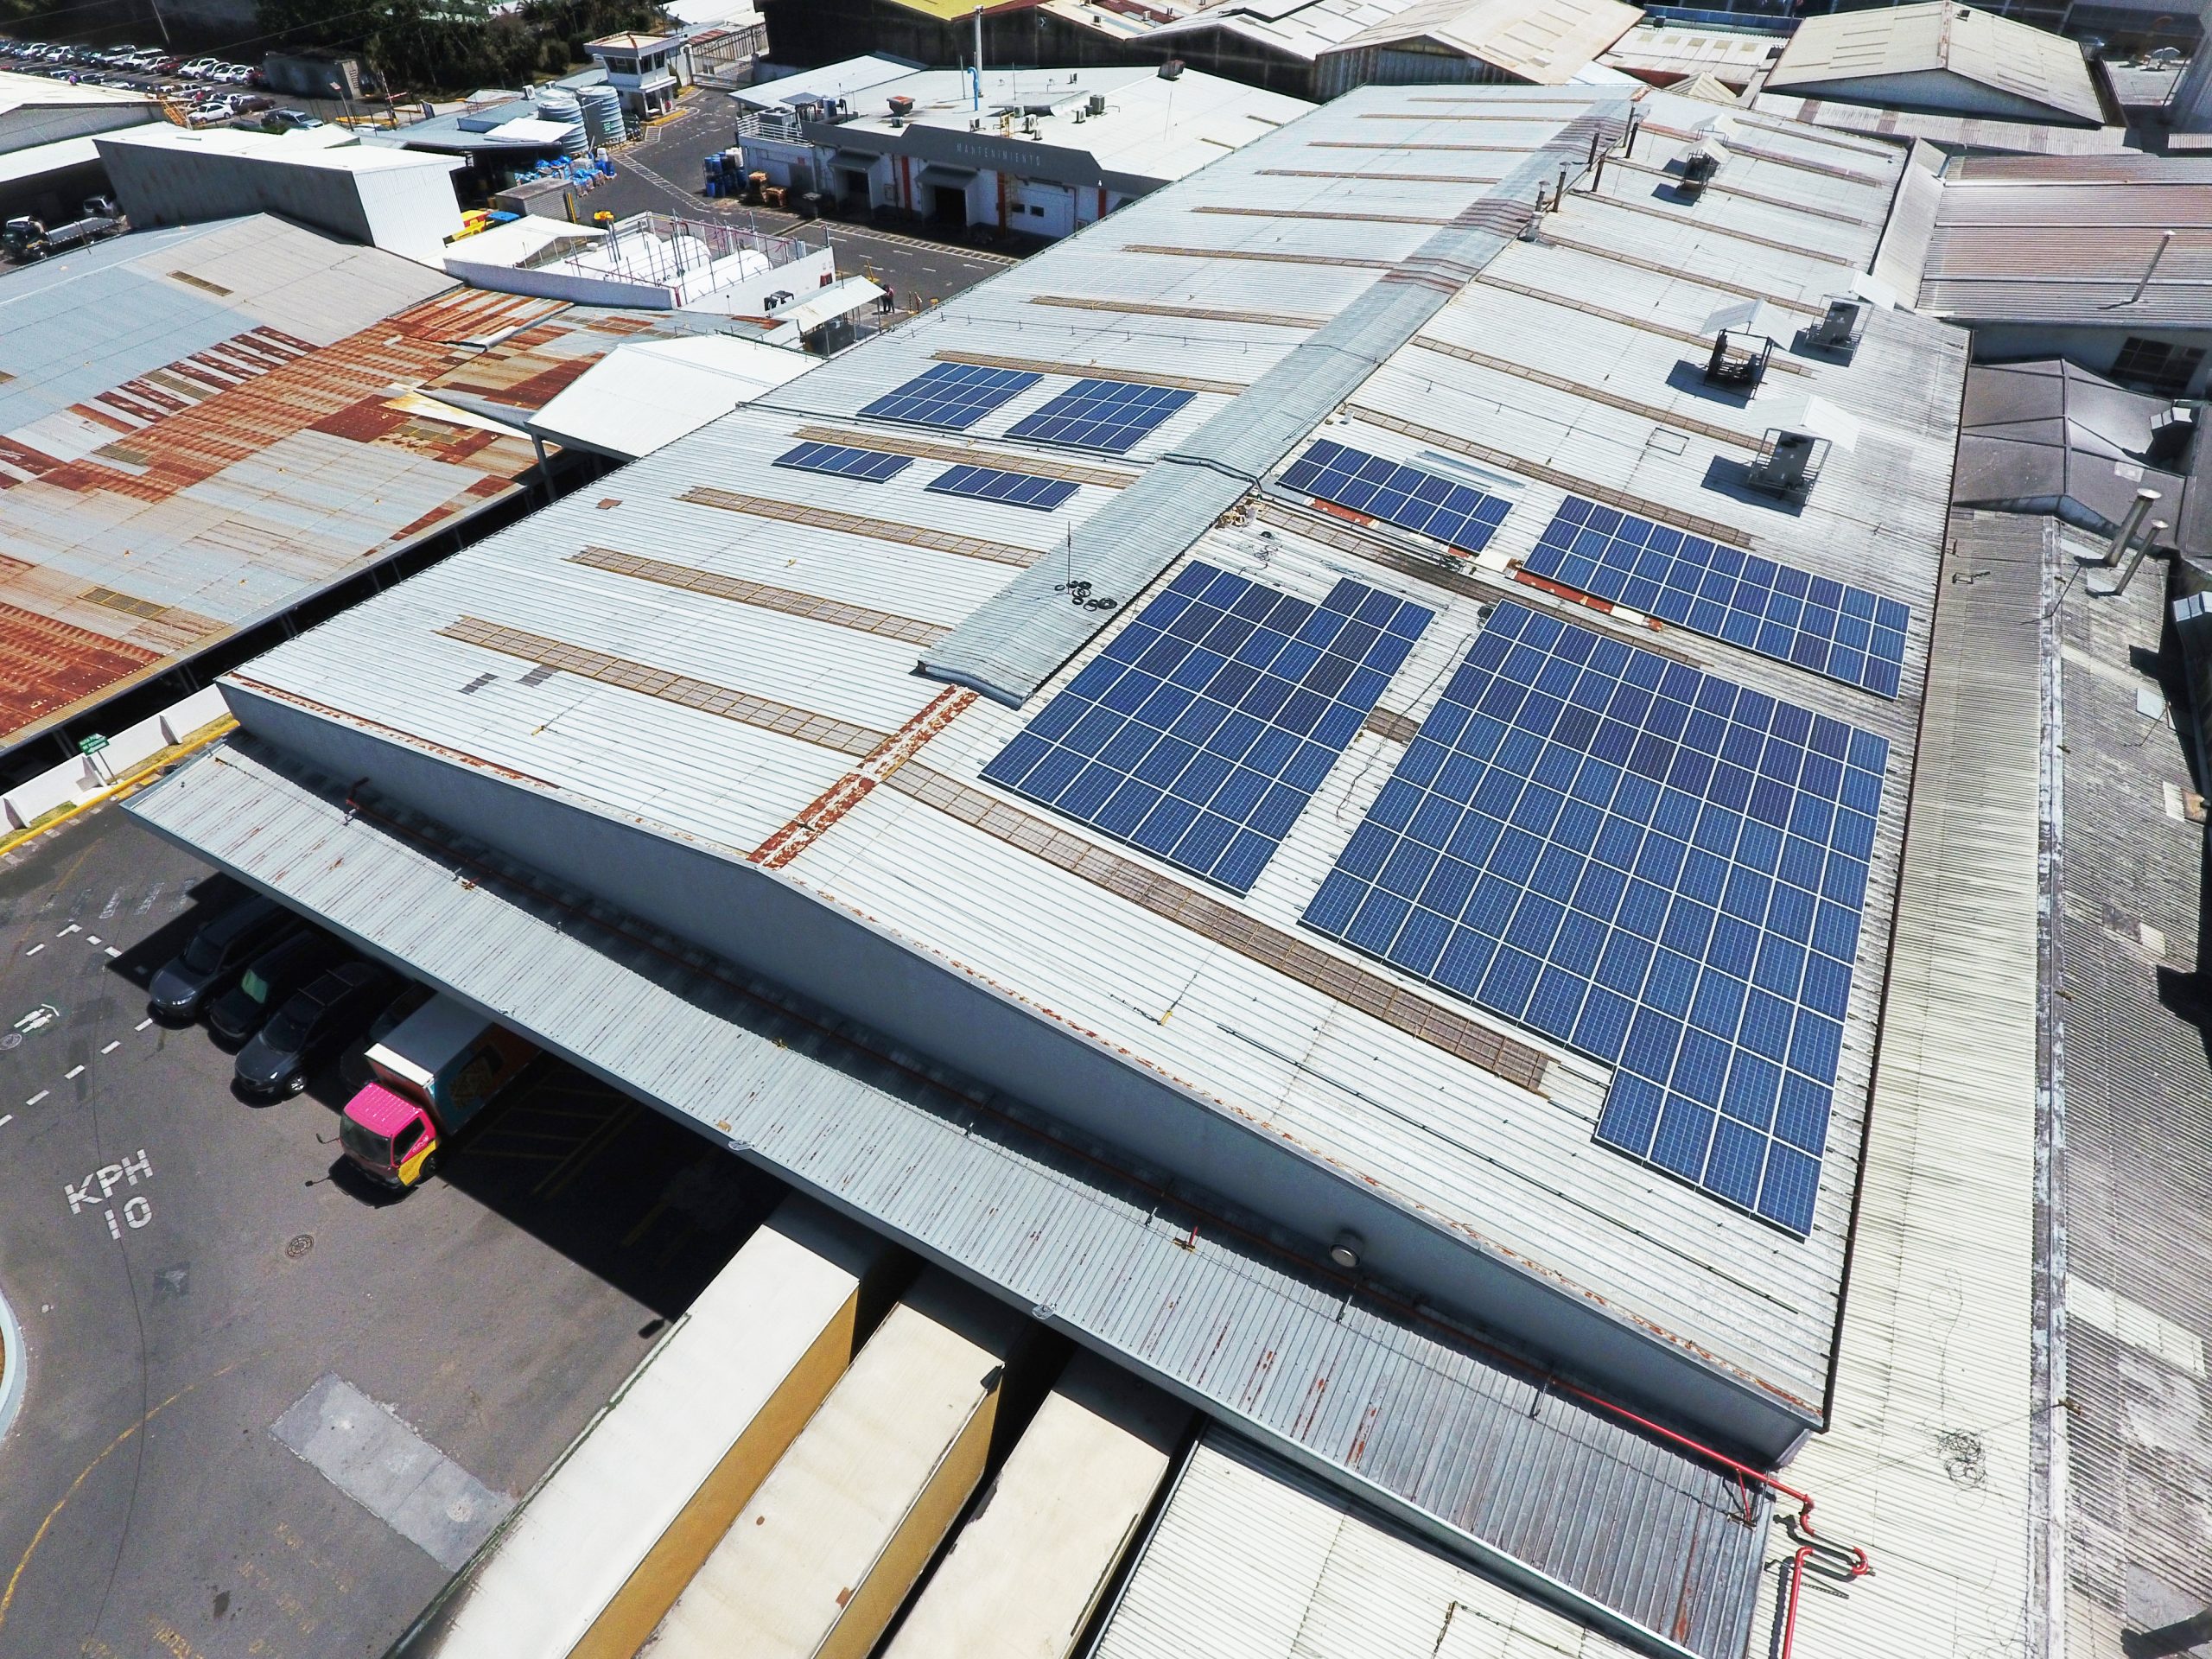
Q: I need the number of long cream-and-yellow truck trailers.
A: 3